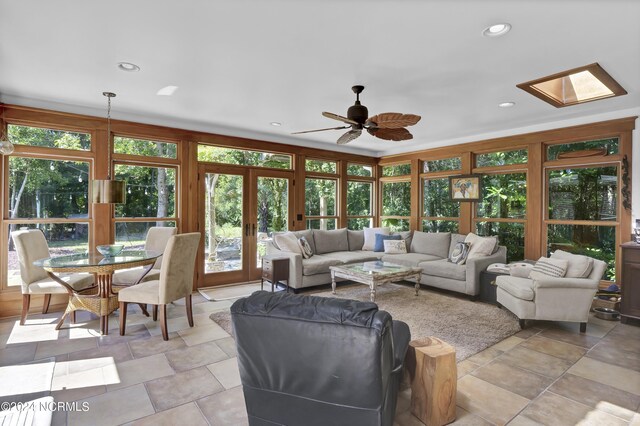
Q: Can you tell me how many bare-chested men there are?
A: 0